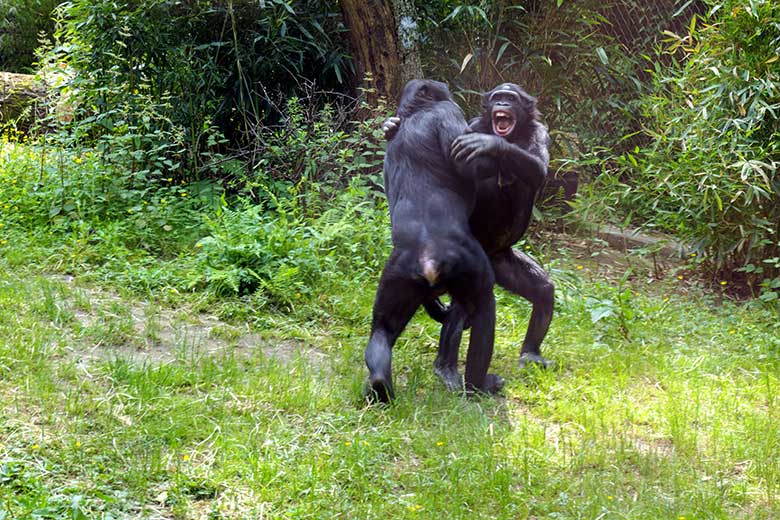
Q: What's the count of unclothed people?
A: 0